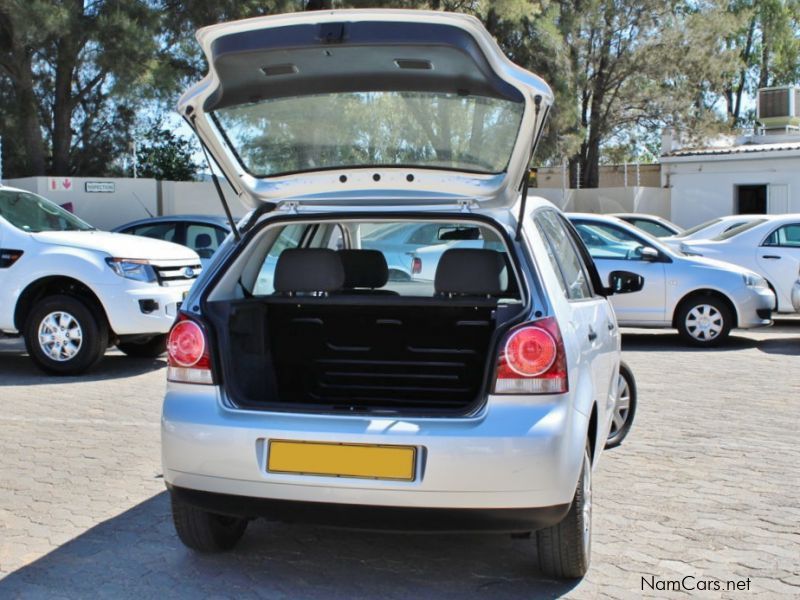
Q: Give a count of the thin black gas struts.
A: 2